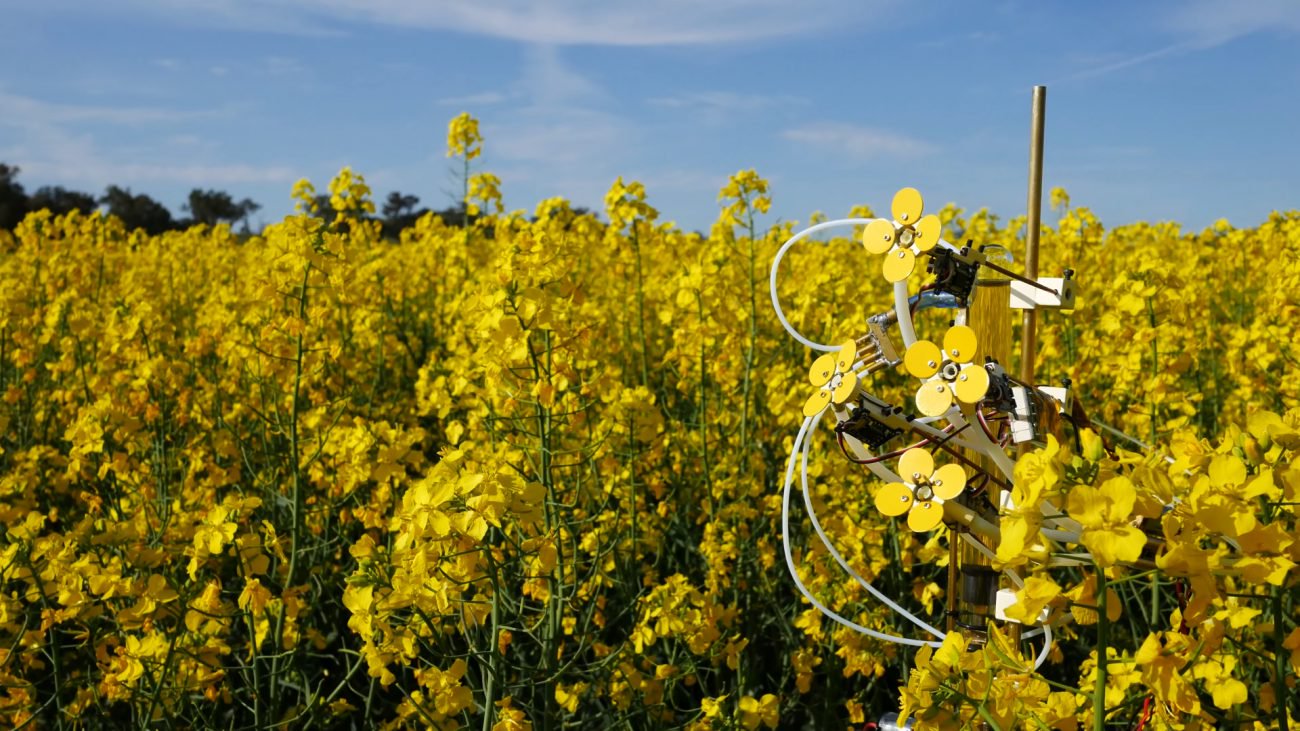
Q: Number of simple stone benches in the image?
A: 0